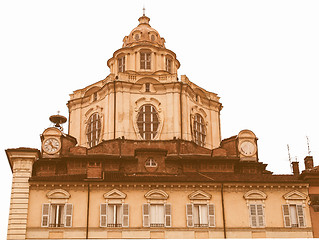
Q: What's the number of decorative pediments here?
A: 6